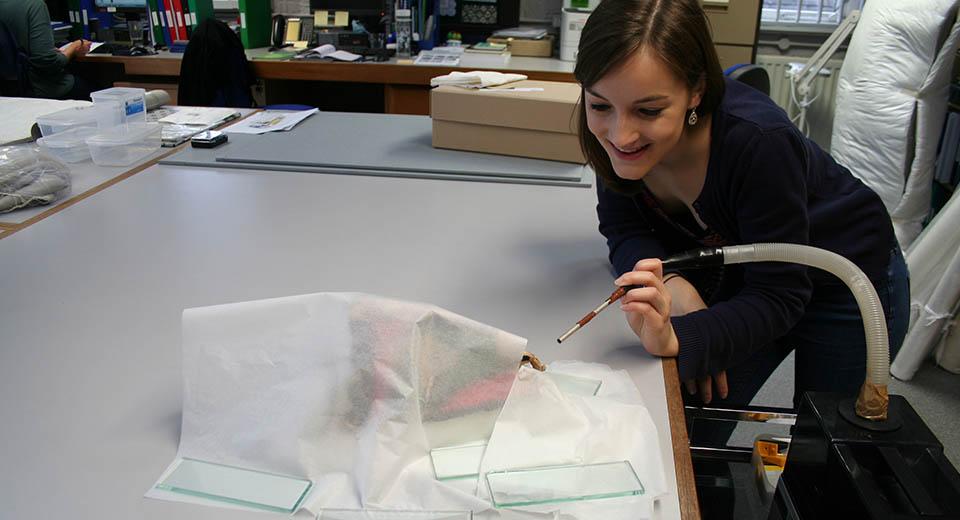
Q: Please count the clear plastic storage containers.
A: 4